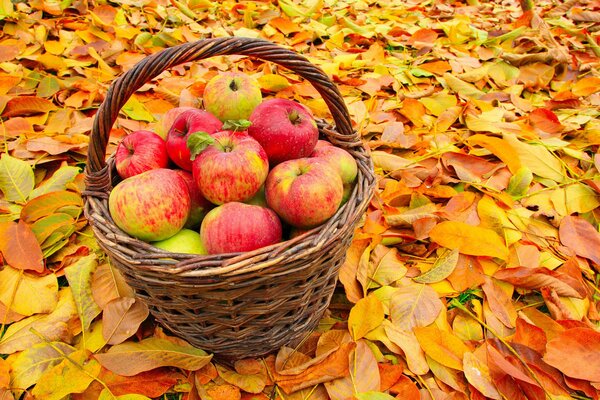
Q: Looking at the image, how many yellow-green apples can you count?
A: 2